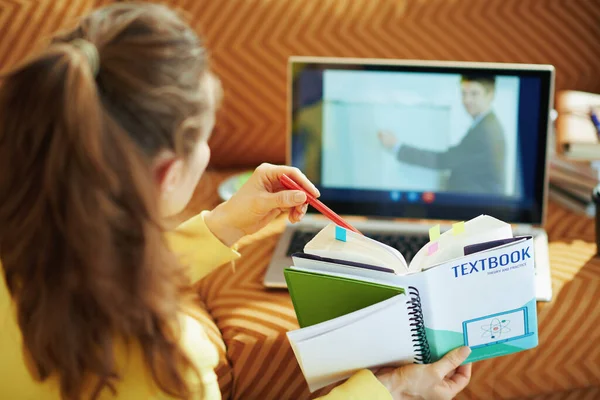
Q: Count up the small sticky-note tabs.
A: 4